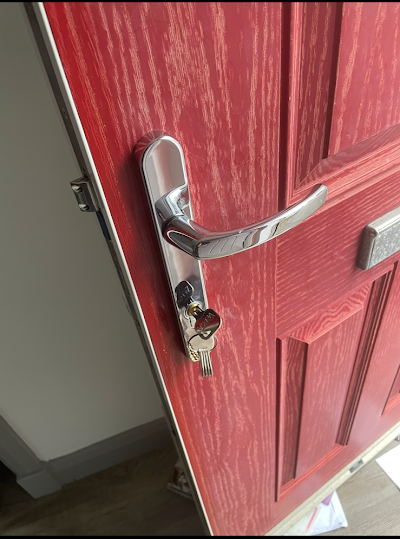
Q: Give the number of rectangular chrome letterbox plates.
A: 1